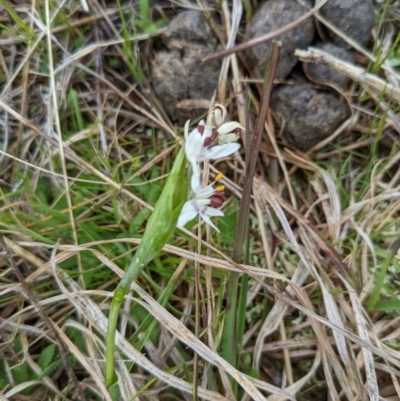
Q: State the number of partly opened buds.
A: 2